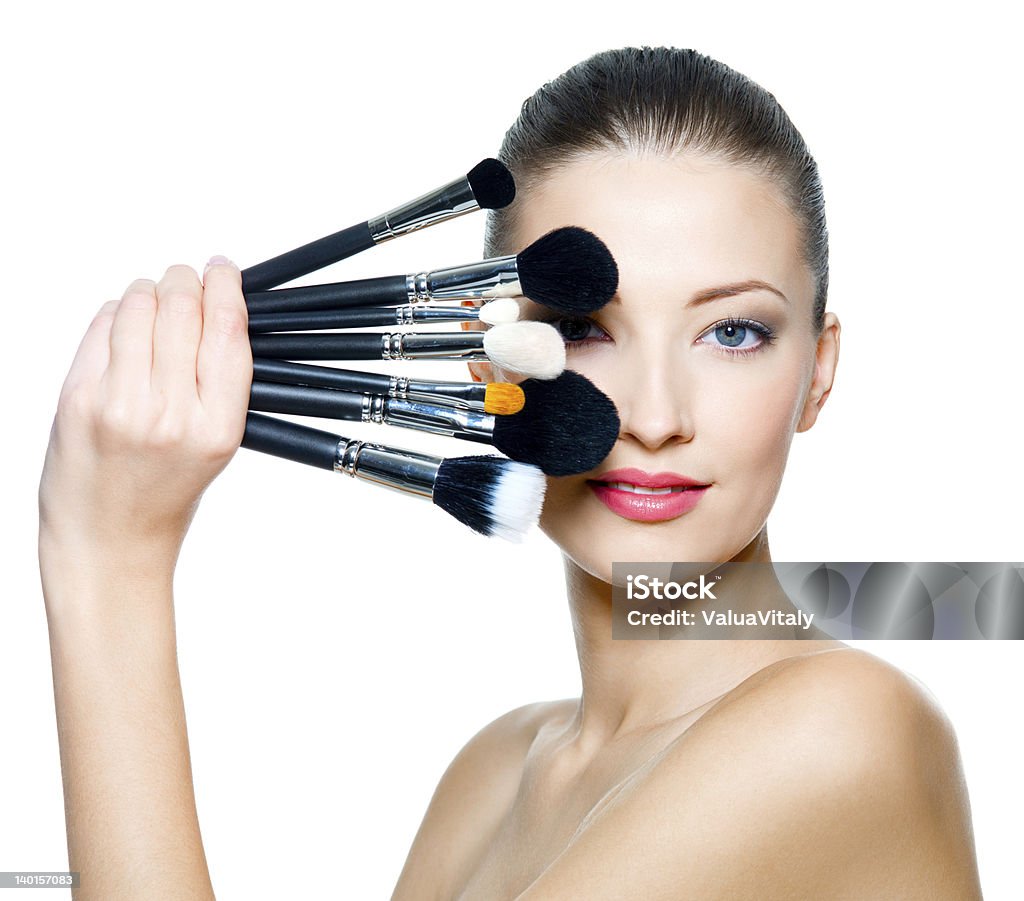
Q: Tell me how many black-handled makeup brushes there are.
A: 7